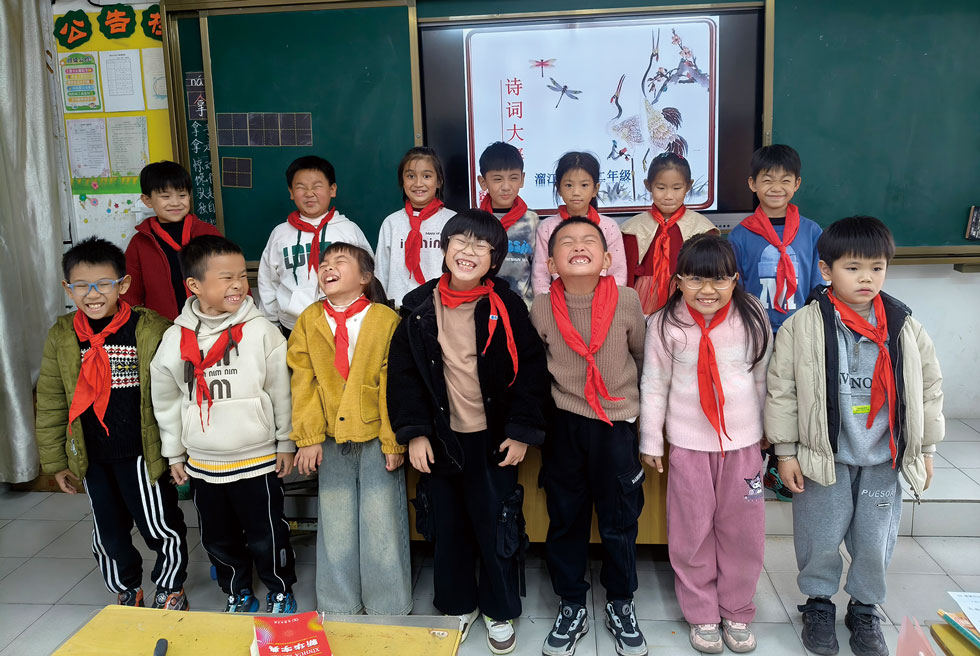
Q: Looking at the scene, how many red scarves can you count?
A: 14